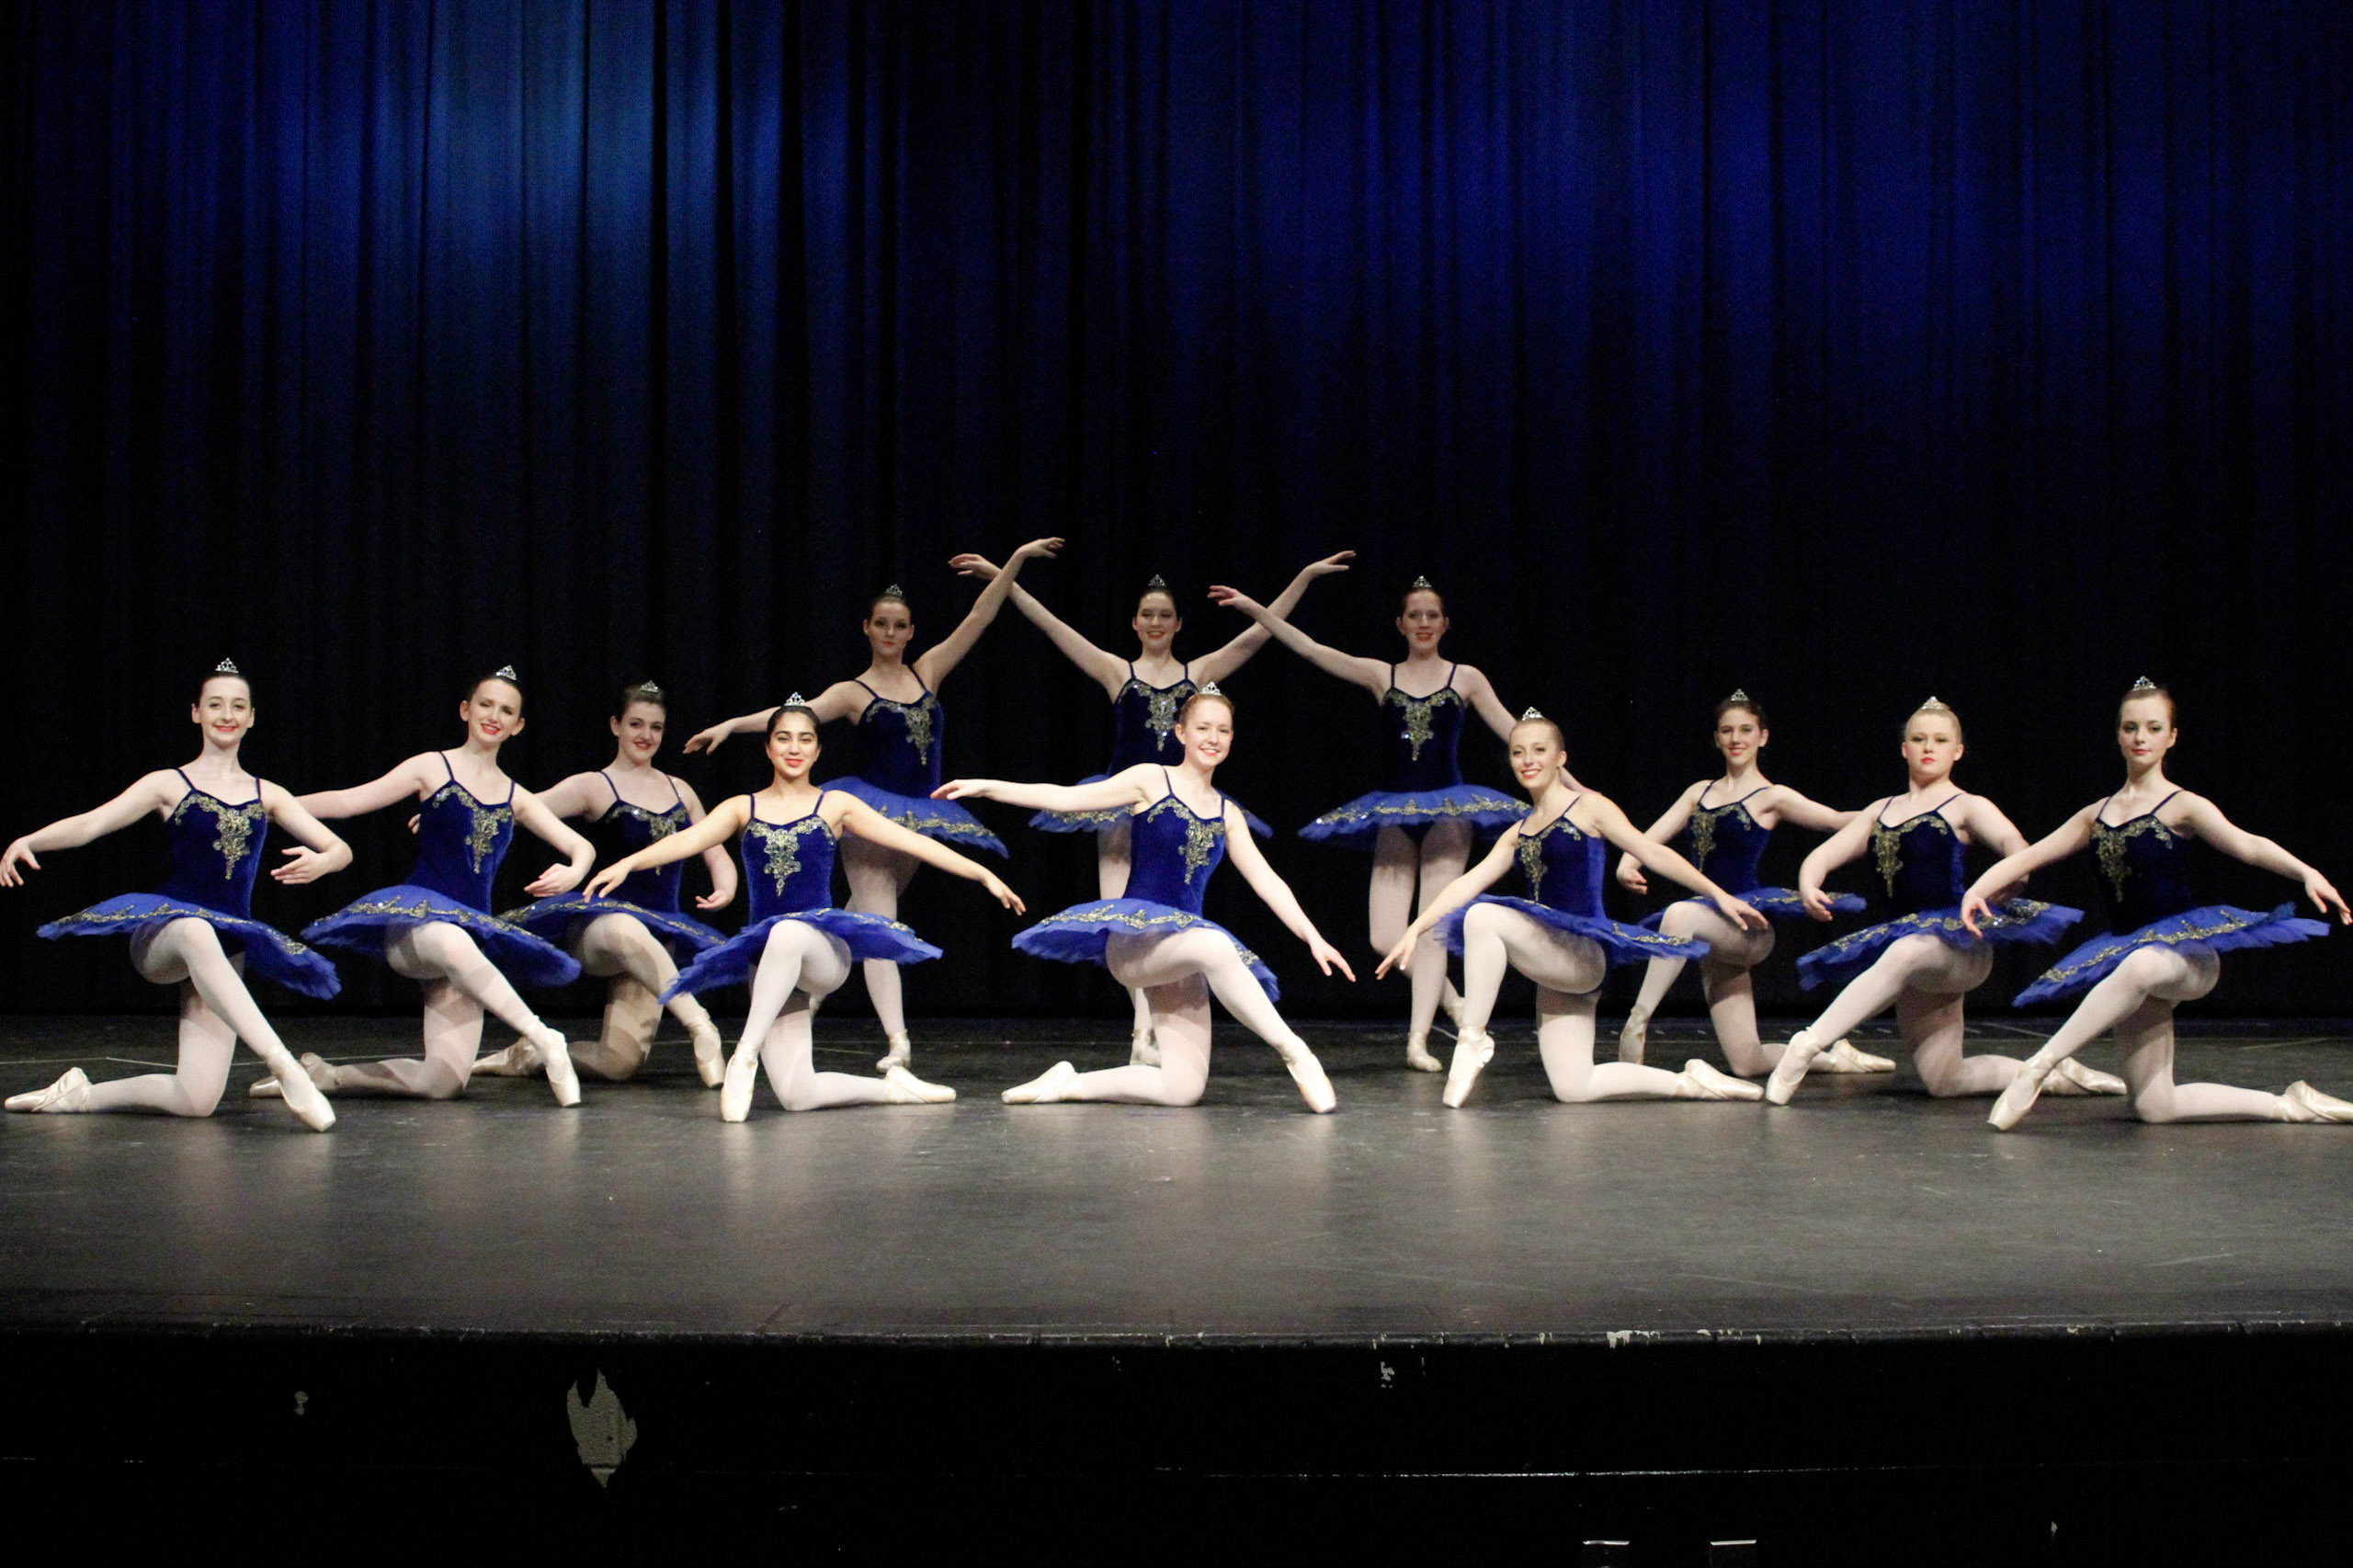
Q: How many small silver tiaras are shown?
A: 12